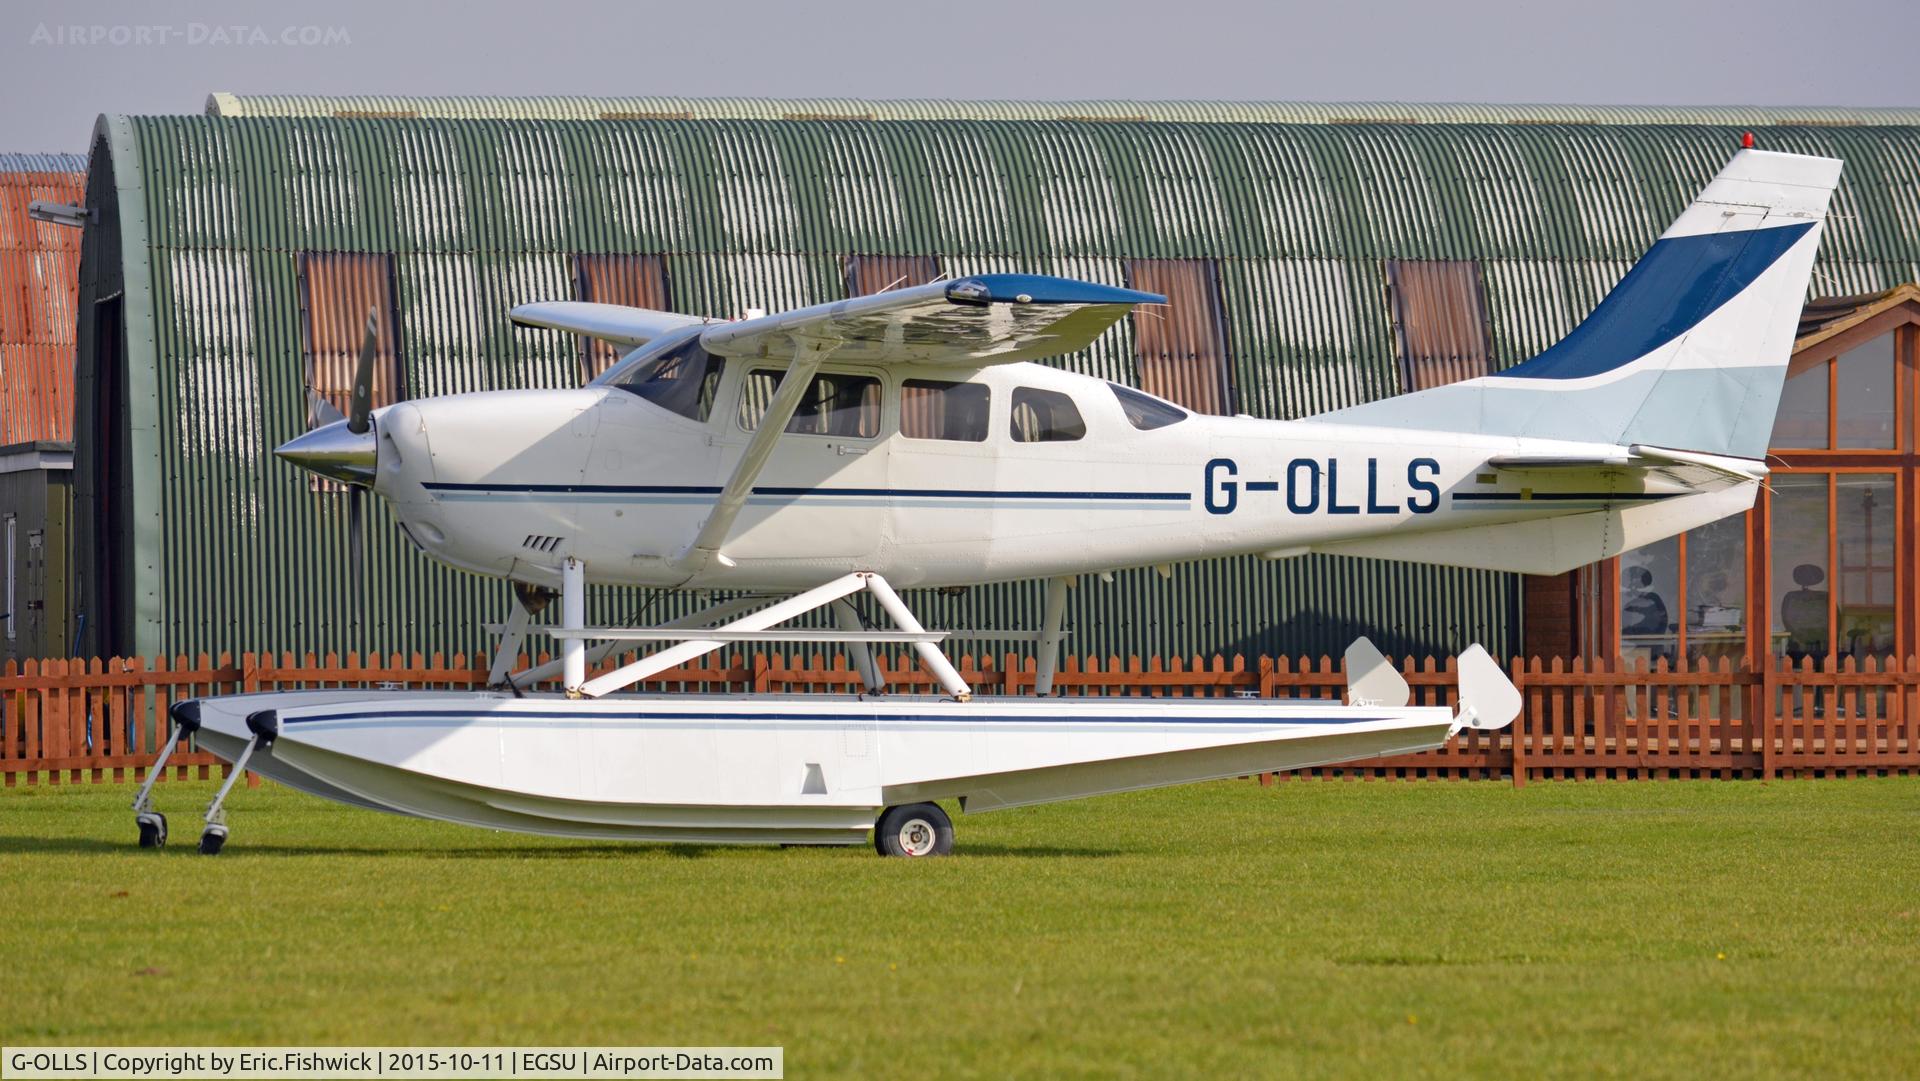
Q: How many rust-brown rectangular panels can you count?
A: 5